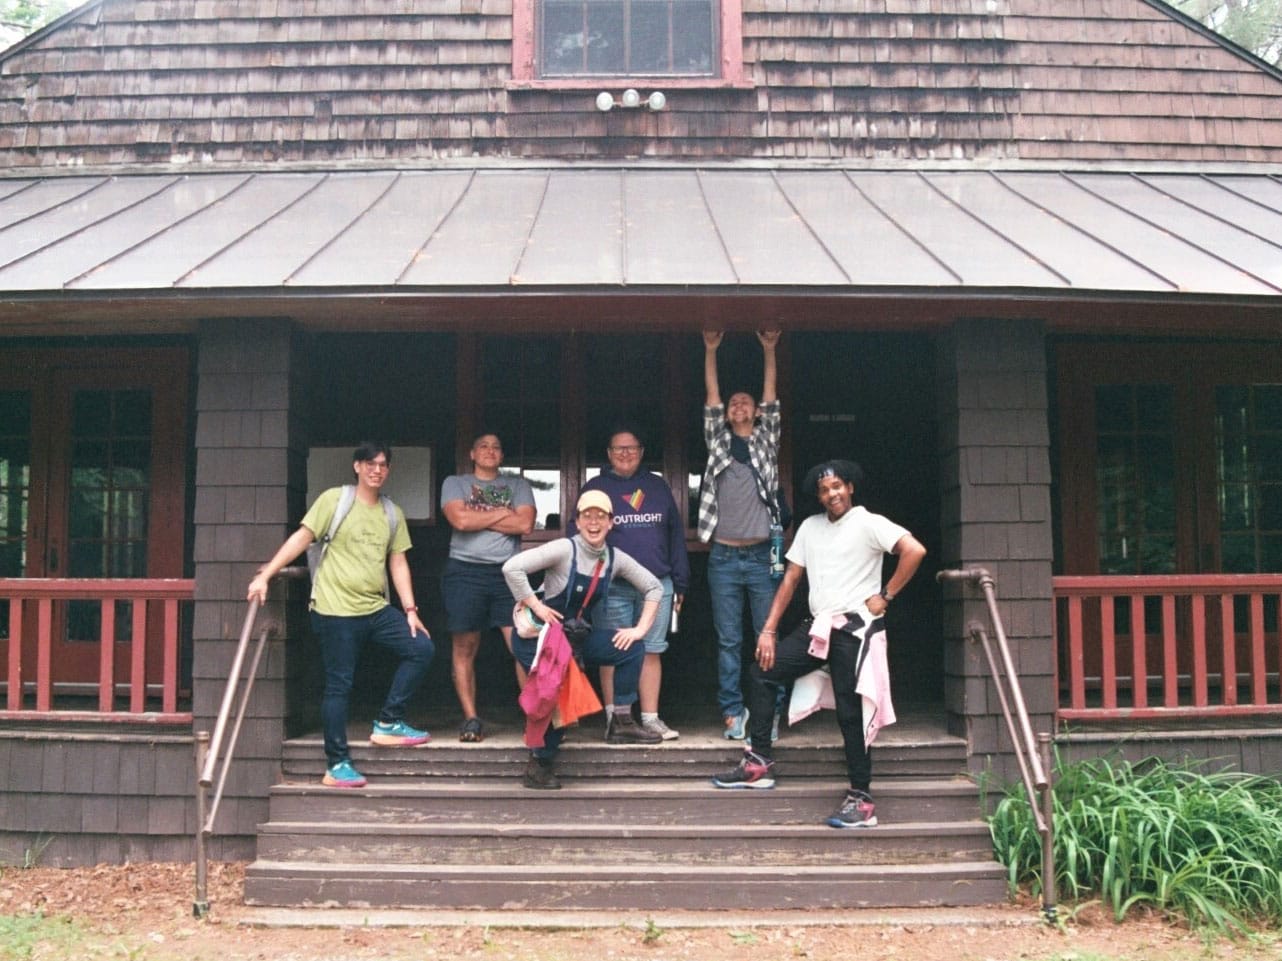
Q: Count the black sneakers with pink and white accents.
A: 2